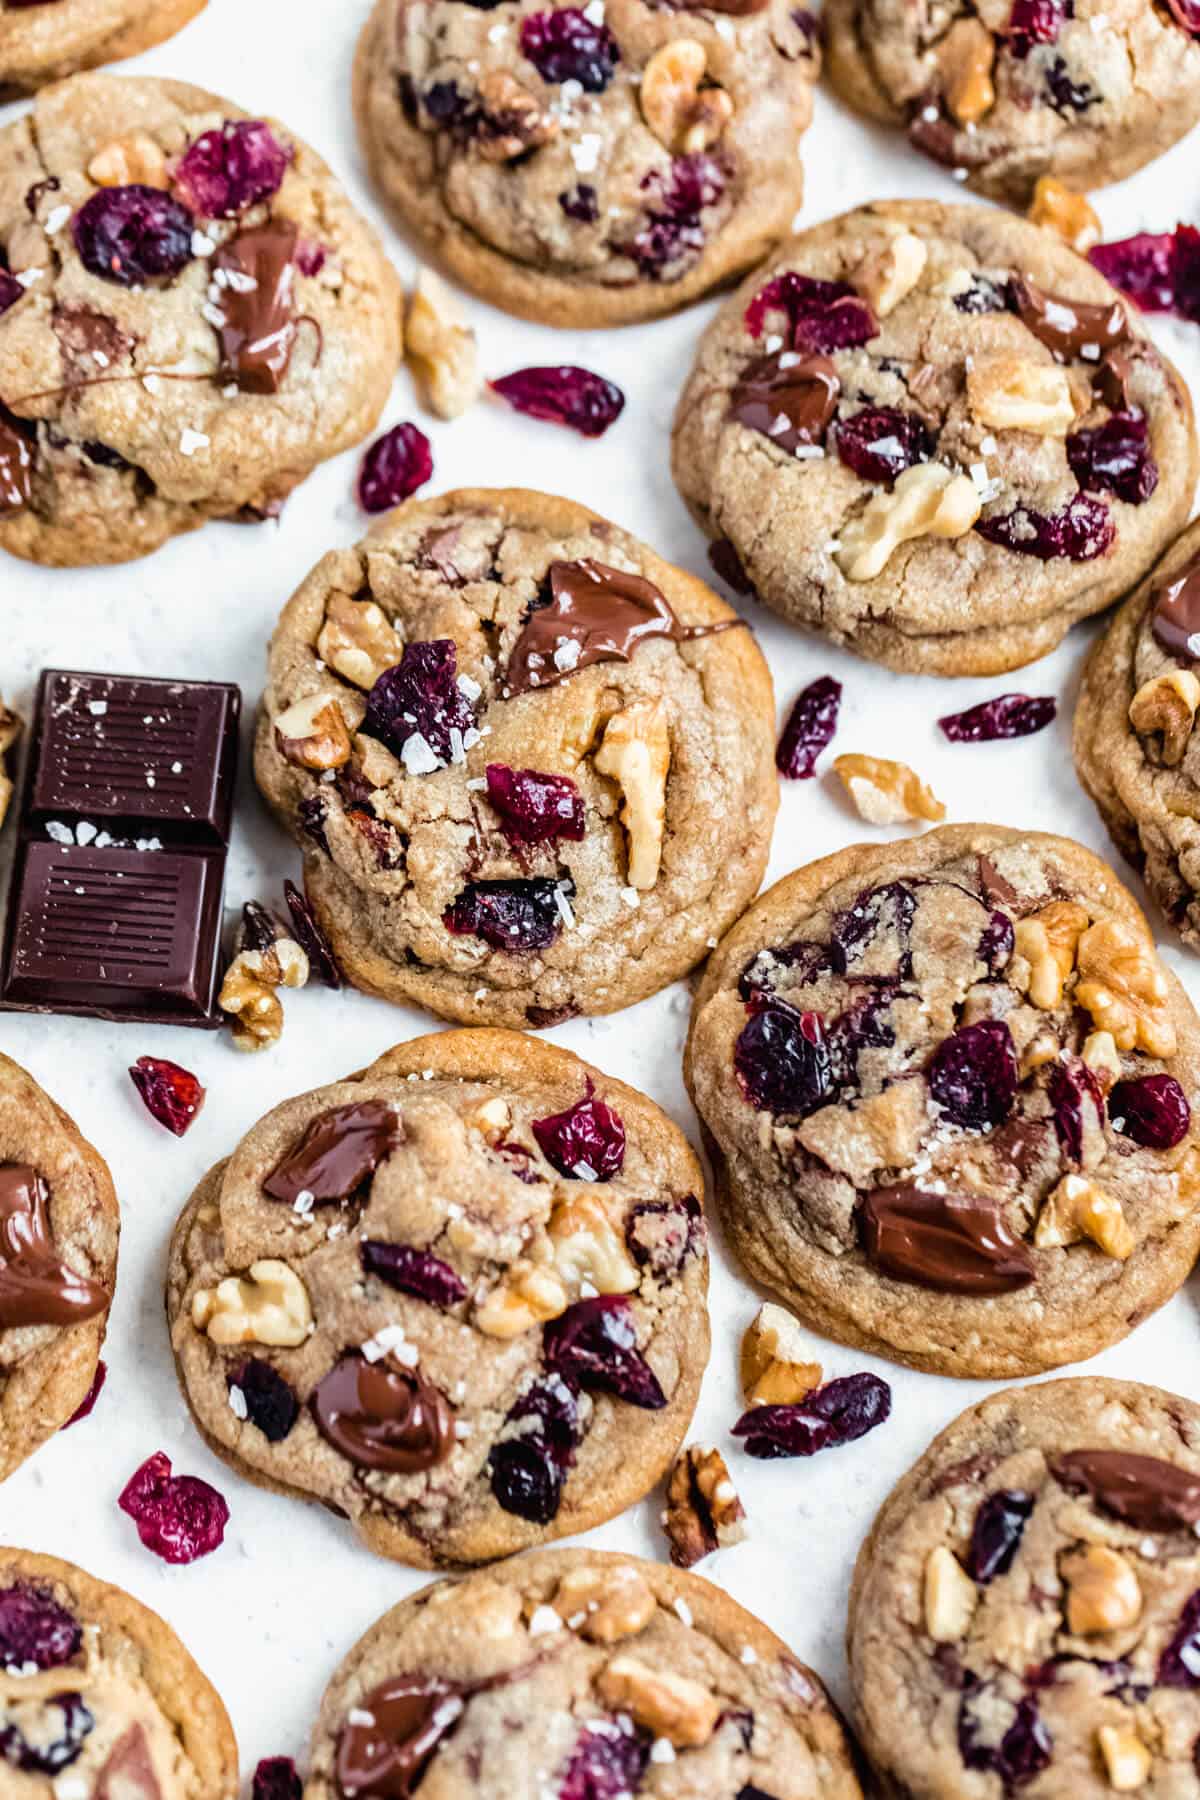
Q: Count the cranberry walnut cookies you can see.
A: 13